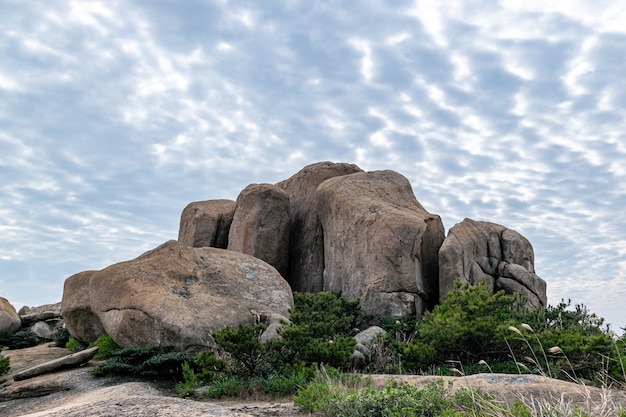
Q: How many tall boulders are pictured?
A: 5